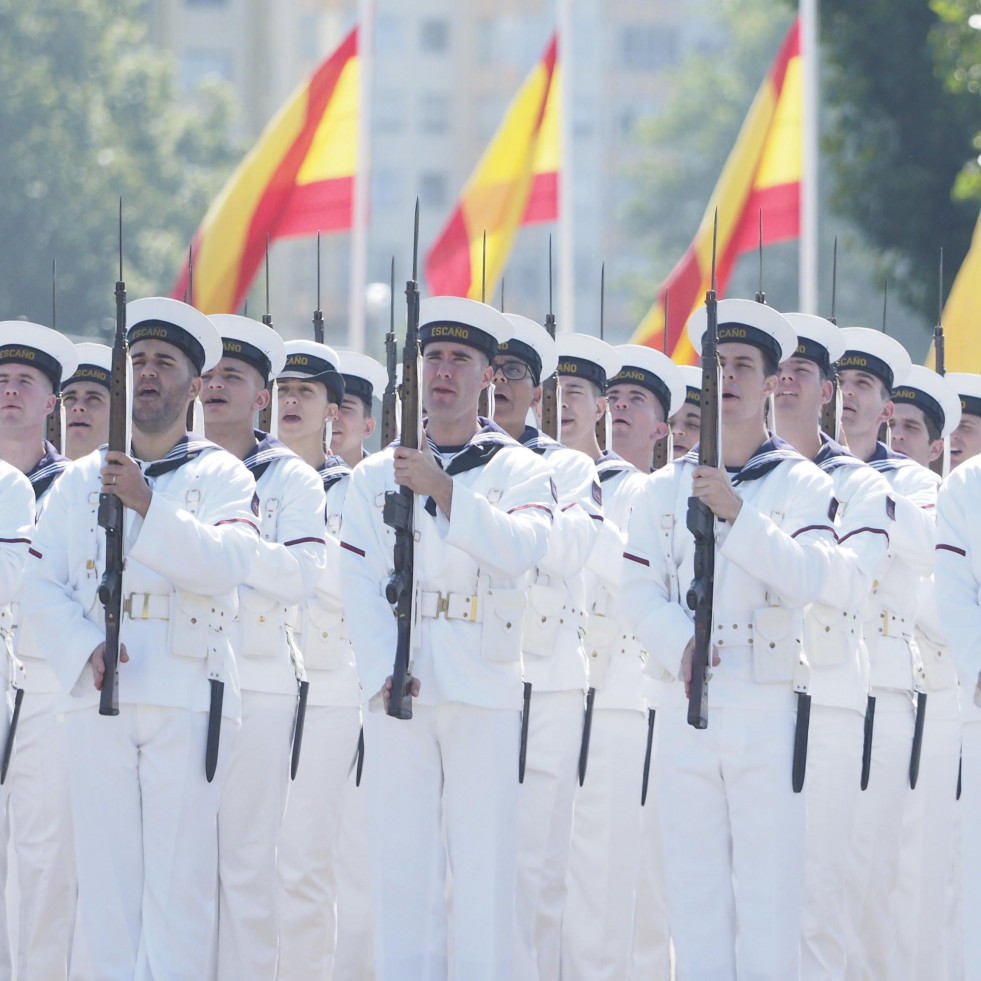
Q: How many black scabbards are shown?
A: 11